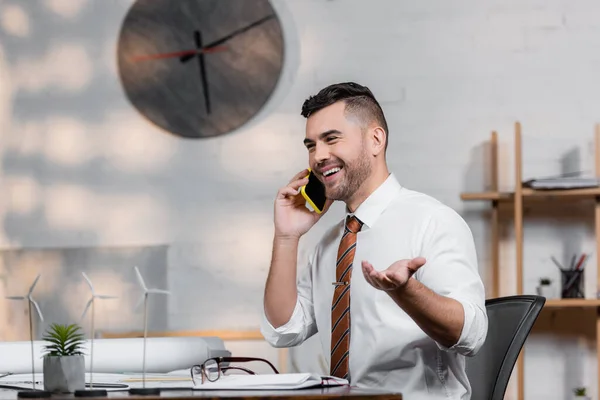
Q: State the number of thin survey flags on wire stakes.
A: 0